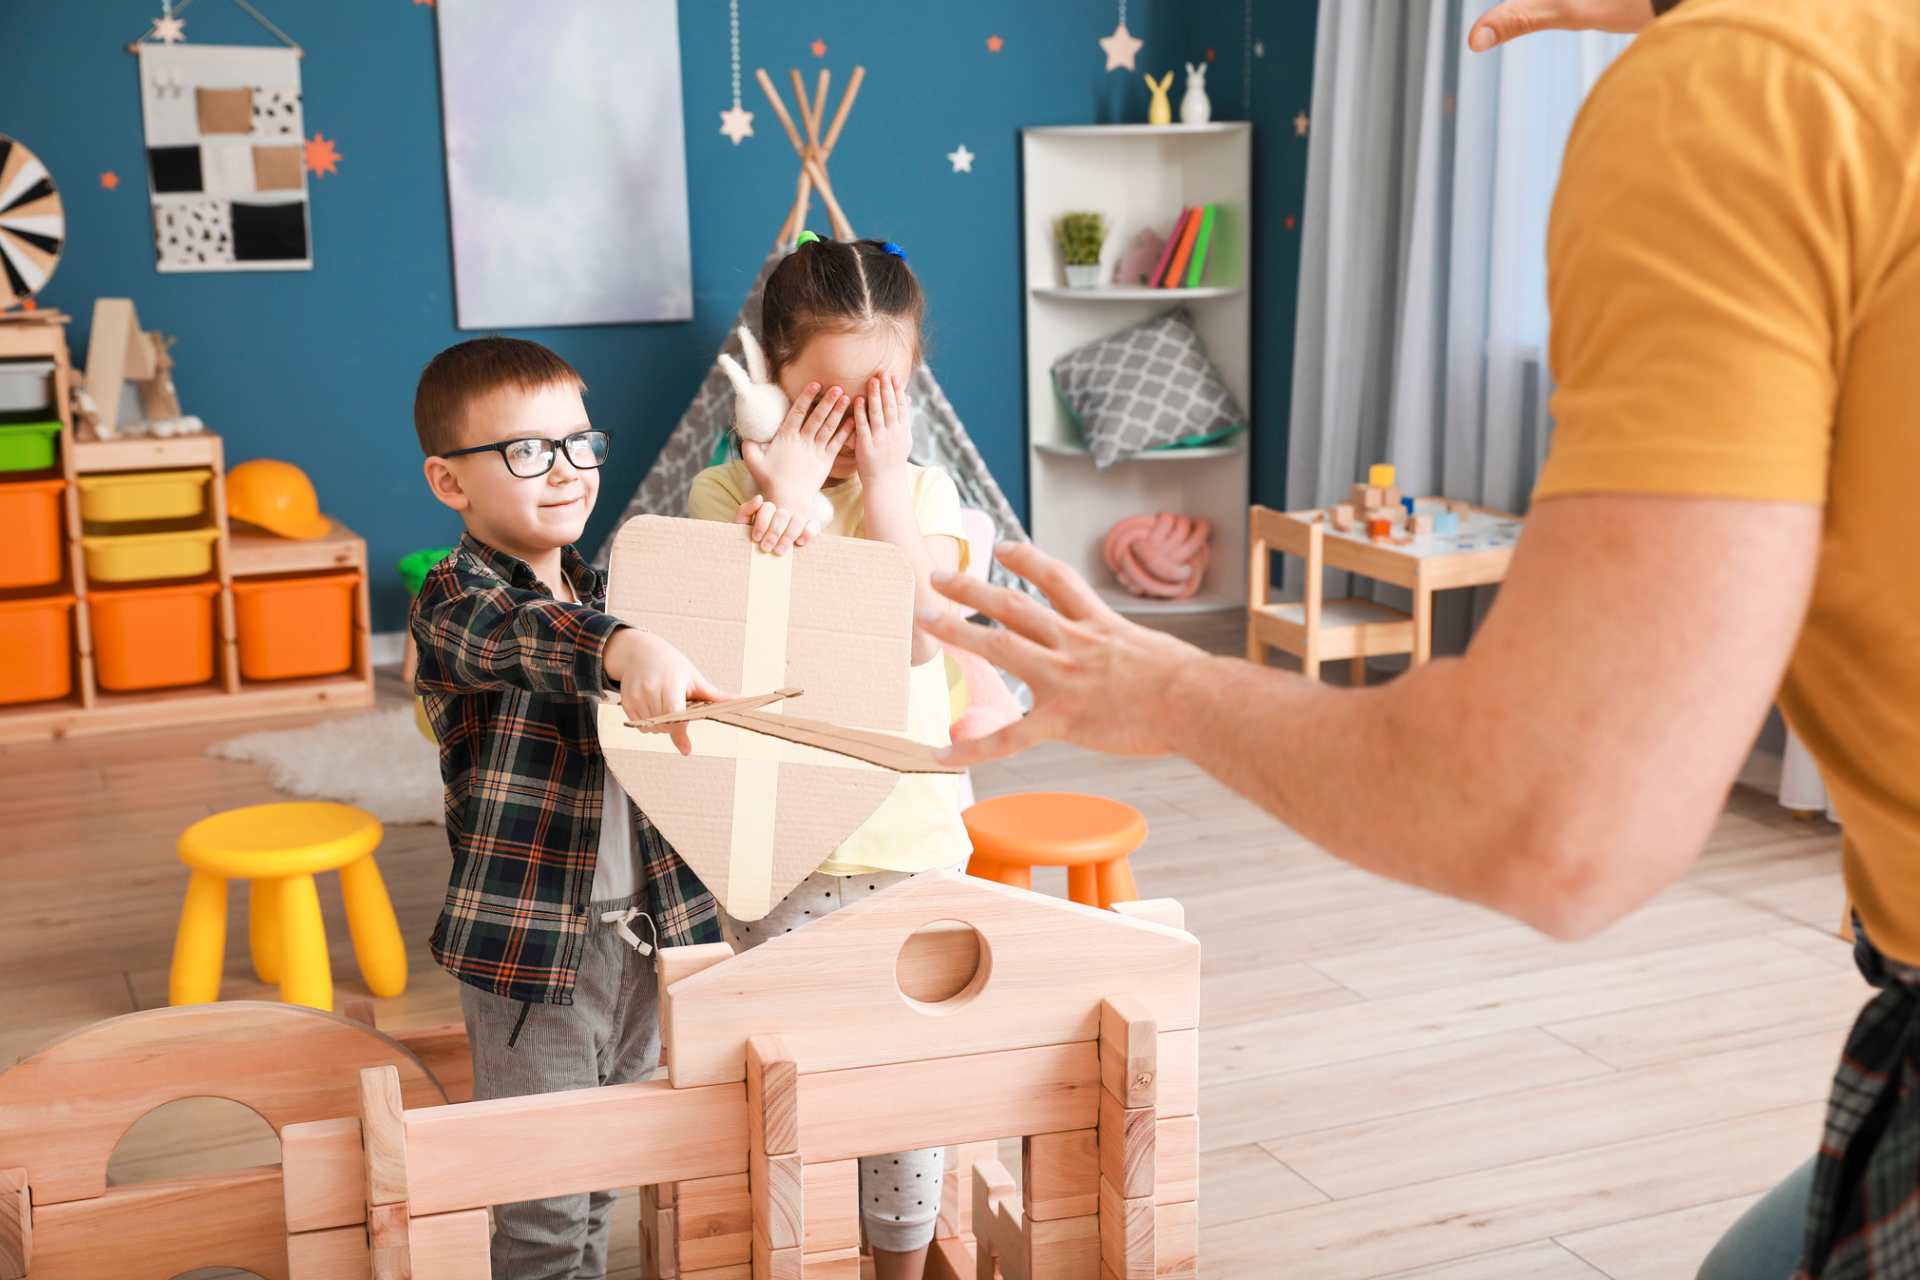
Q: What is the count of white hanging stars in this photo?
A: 3